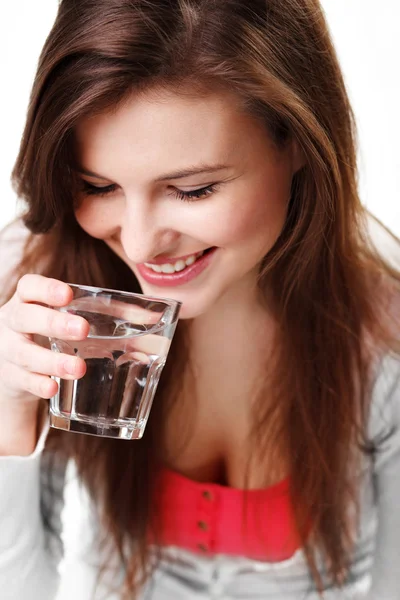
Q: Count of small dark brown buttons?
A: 3